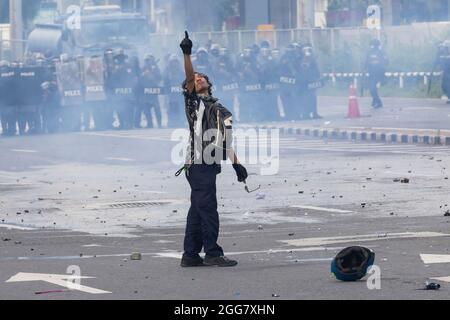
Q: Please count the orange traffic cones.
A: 1